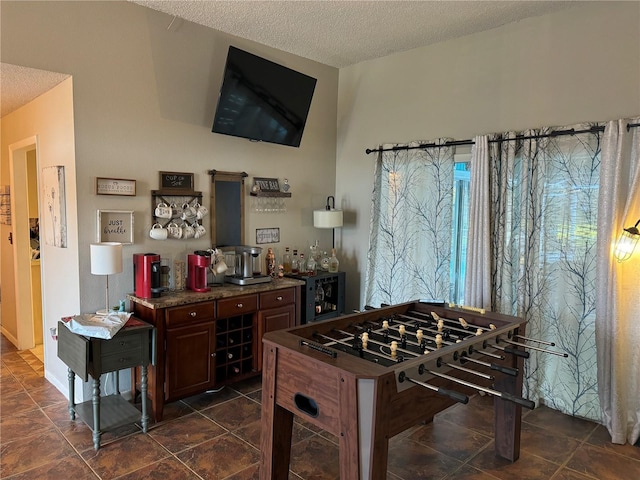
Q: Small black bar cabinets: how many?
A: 1